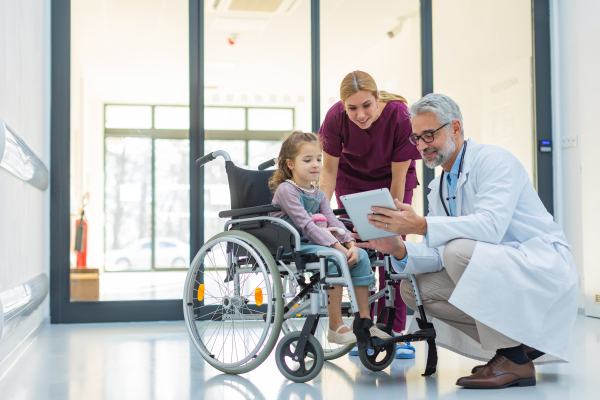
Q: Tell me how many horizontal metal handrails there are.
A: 2